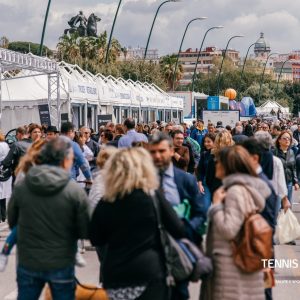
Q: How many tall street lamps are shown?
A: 9